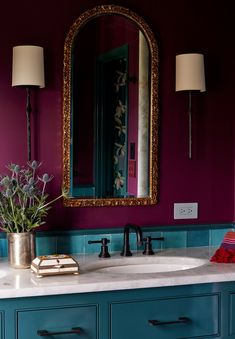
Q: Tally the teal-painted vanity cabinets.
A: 1